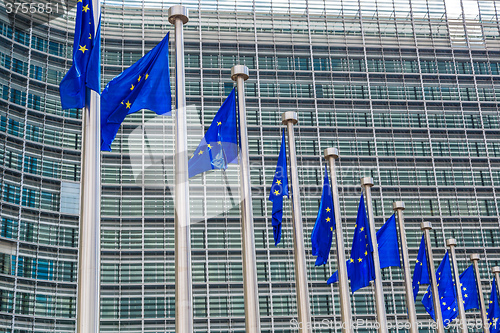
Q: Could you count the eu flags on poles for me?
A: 11